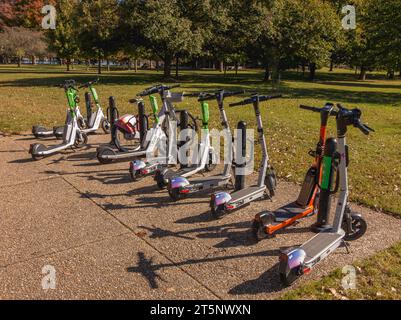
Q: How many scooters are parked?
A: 10